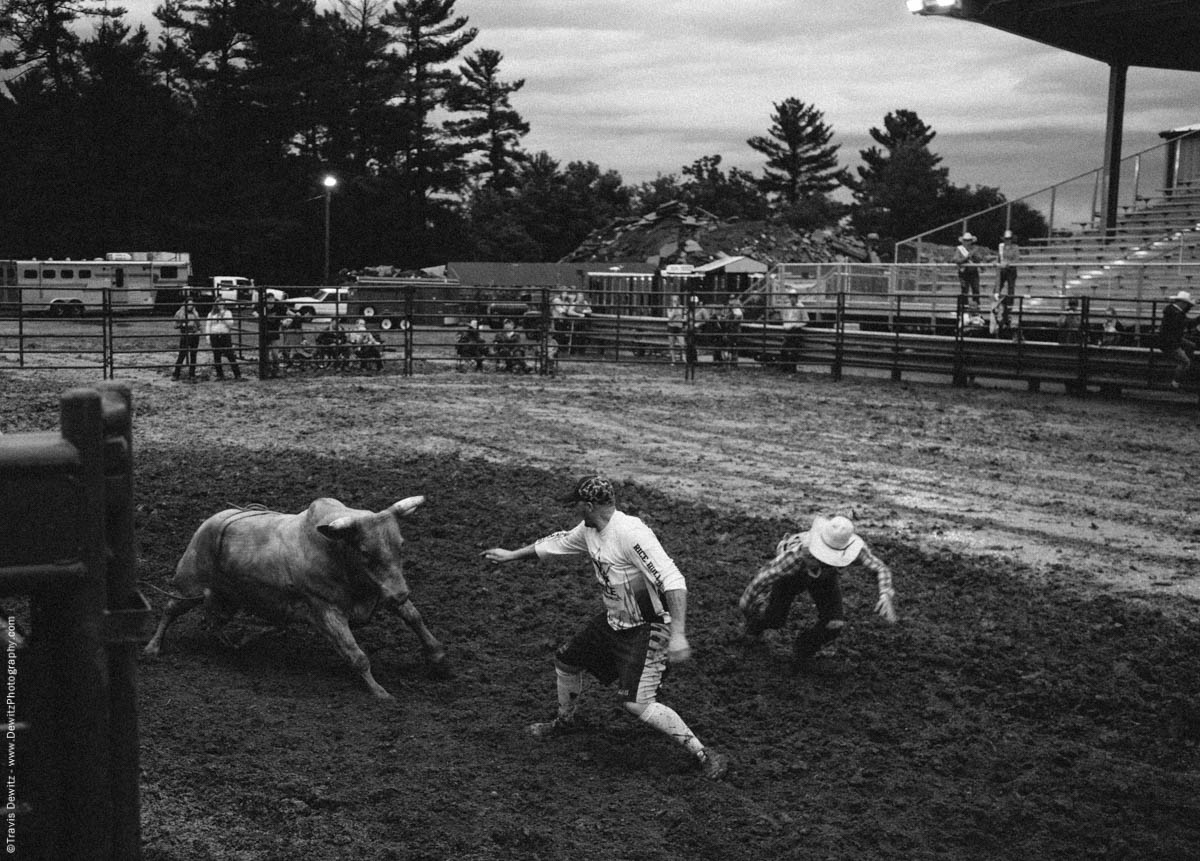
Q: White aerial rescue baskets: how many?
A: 0